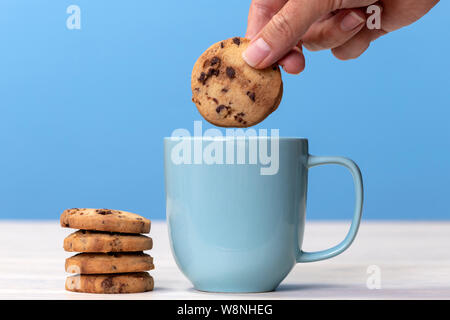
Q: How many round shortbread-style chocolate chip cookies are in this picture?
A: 5